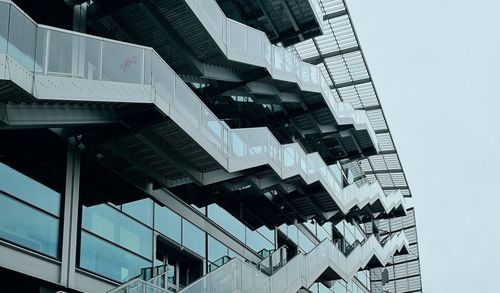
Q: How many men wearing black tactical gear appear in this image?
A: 0